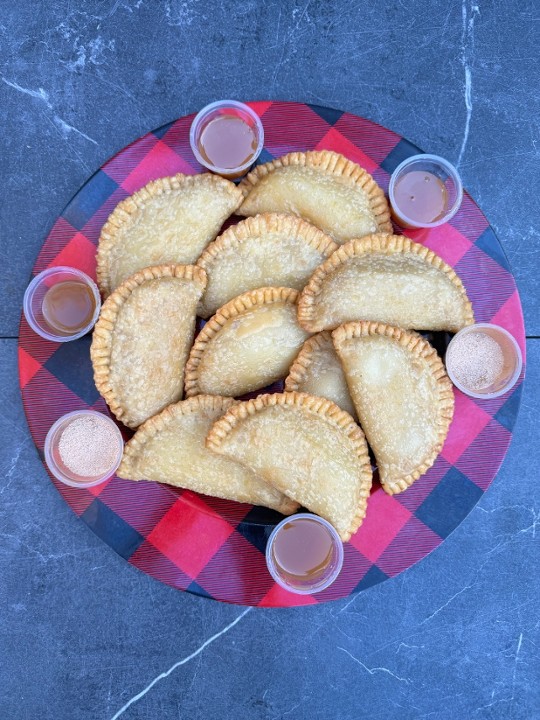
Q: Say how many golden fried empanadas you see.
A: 10